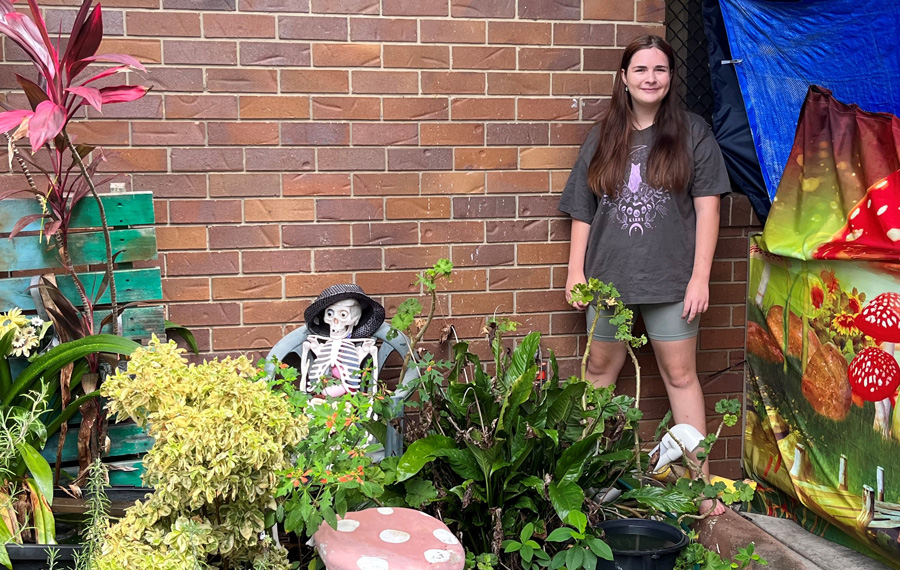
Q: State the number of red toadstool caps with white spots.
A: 3